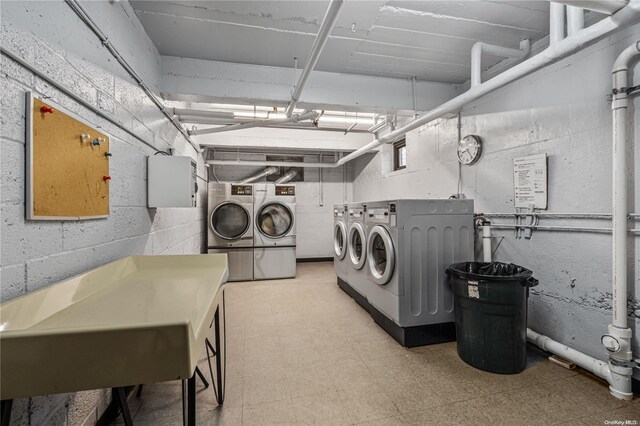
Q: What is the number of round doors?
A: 5